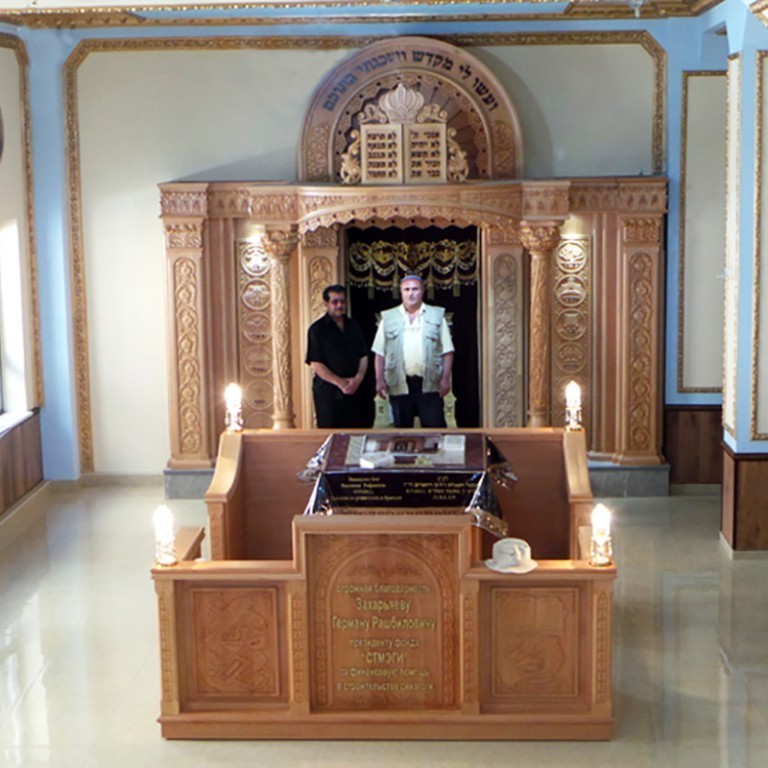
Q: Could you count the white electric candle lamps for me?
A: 4